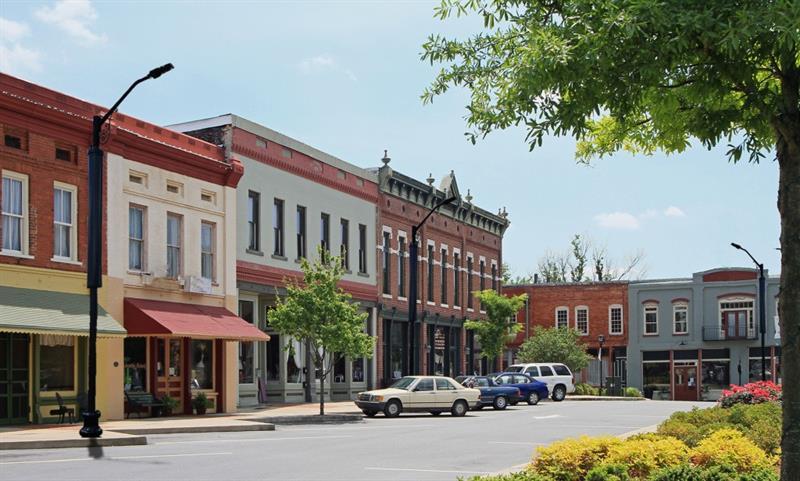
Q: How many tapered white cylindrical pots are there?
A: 0